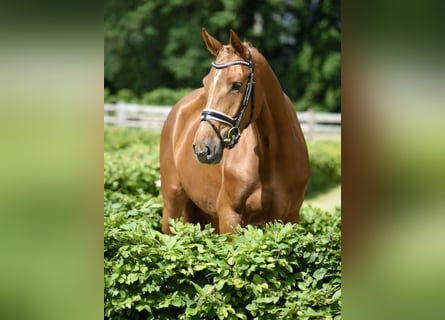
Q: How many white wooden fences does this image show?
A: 1